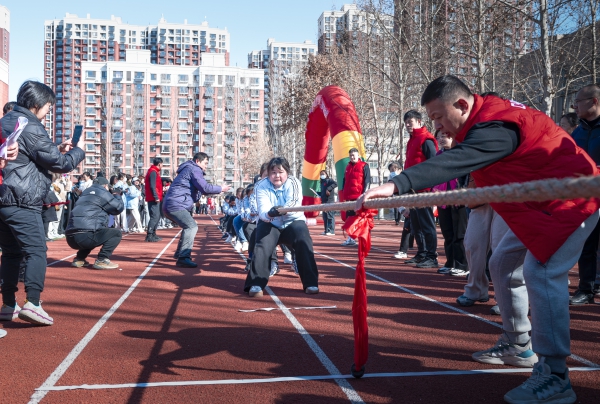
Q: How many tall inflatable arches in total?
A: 1